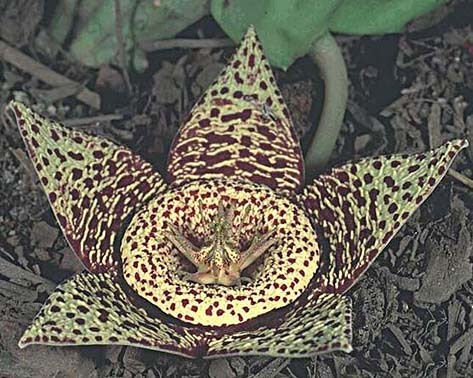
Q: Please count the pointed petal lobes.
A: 5